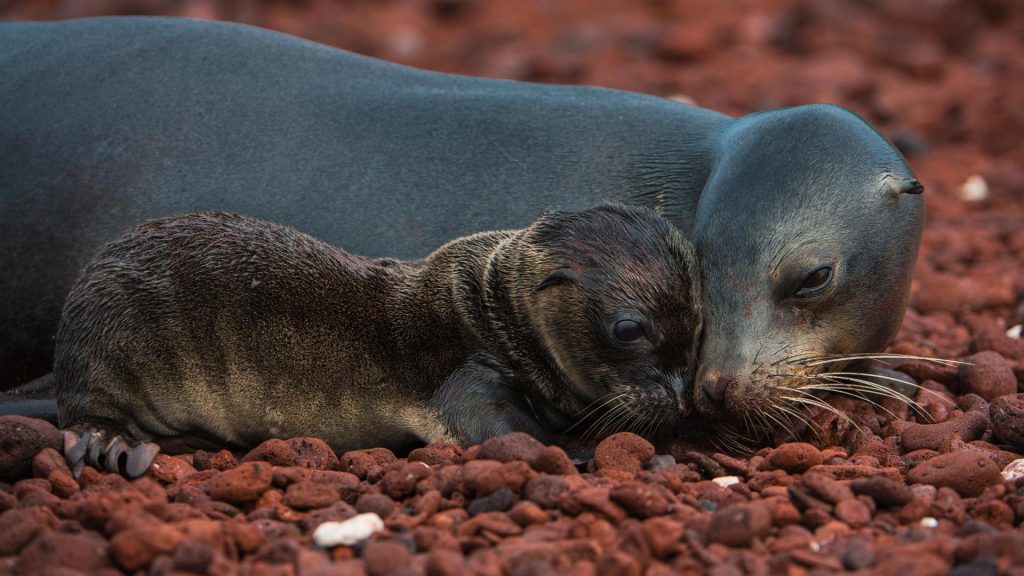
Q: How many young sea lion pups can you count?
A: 1